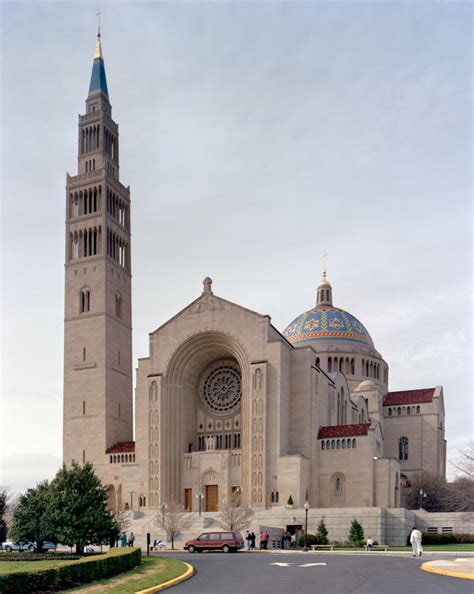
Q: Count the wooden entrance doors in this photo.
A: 3